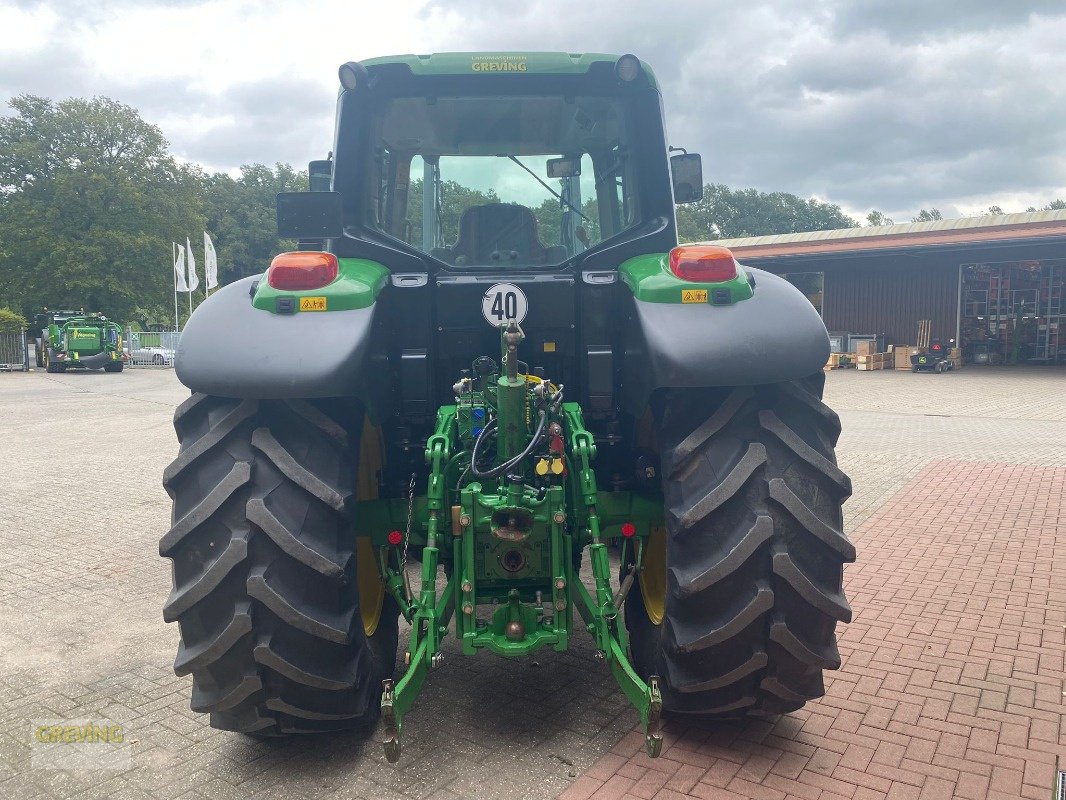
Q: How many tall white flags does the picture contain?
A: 3